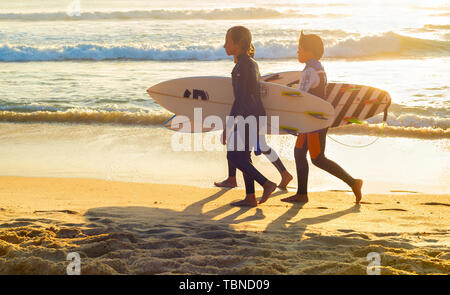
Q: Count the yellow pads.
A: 3